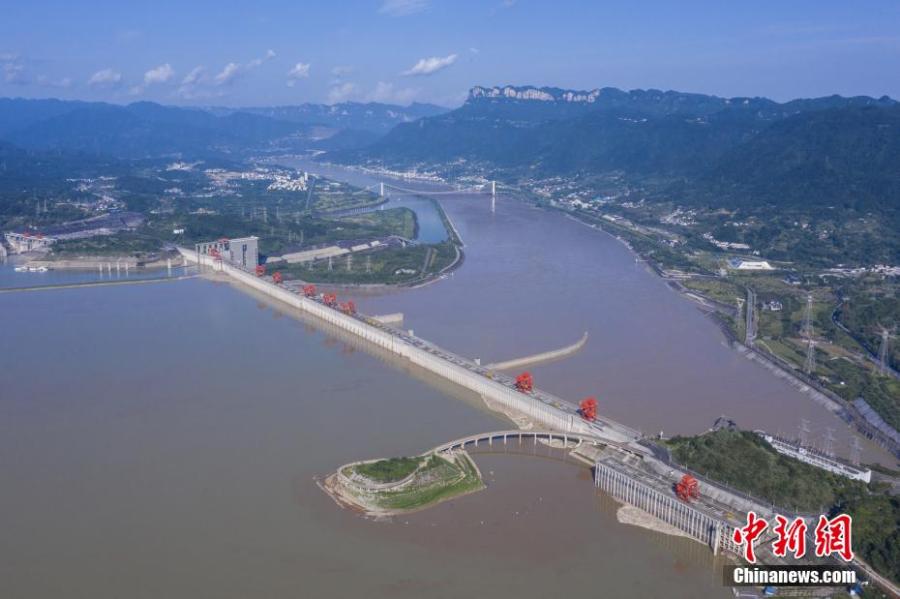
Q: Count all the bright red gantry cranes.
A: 8